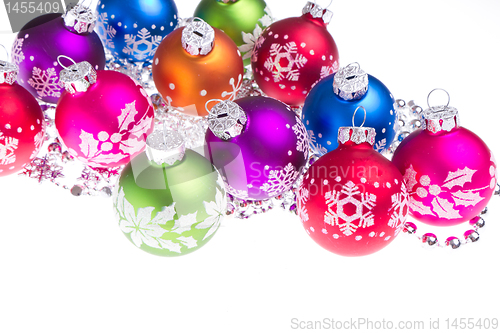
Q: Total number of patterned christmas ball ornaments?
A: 12